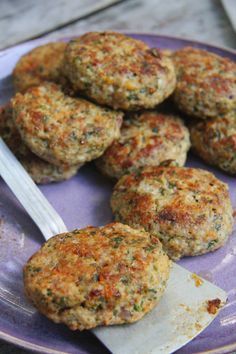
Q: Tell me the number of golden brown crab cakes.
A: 9